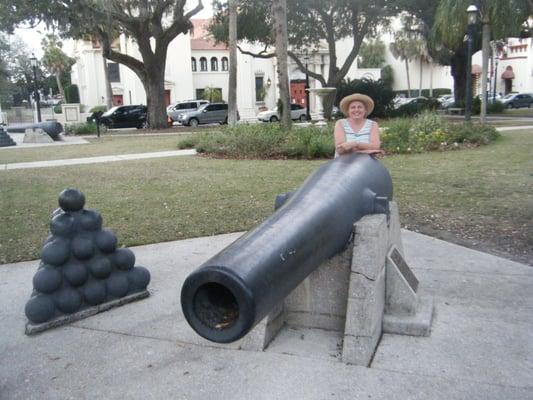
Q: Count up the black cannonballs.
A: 15